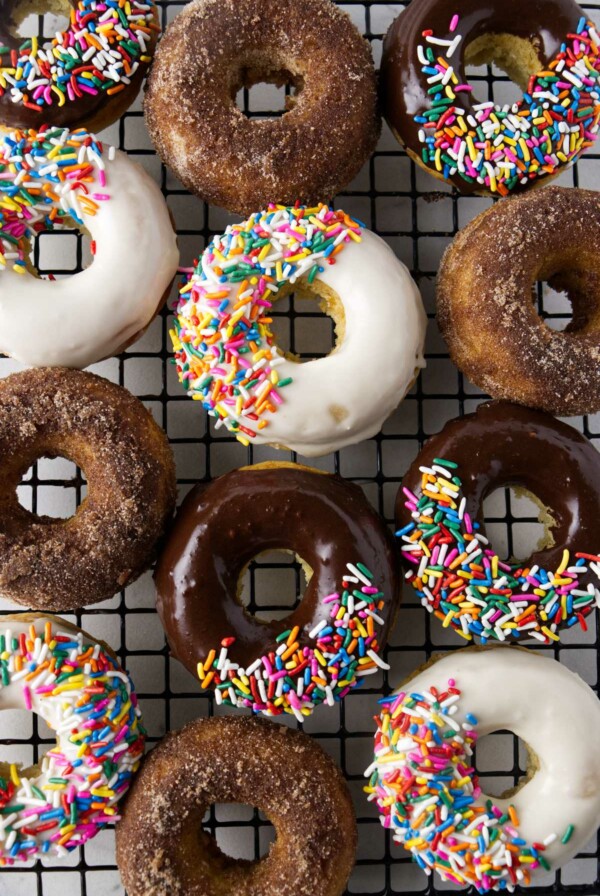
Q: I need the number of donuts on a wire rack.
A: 12